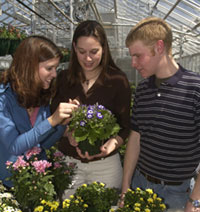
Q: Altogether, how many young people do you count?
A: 3